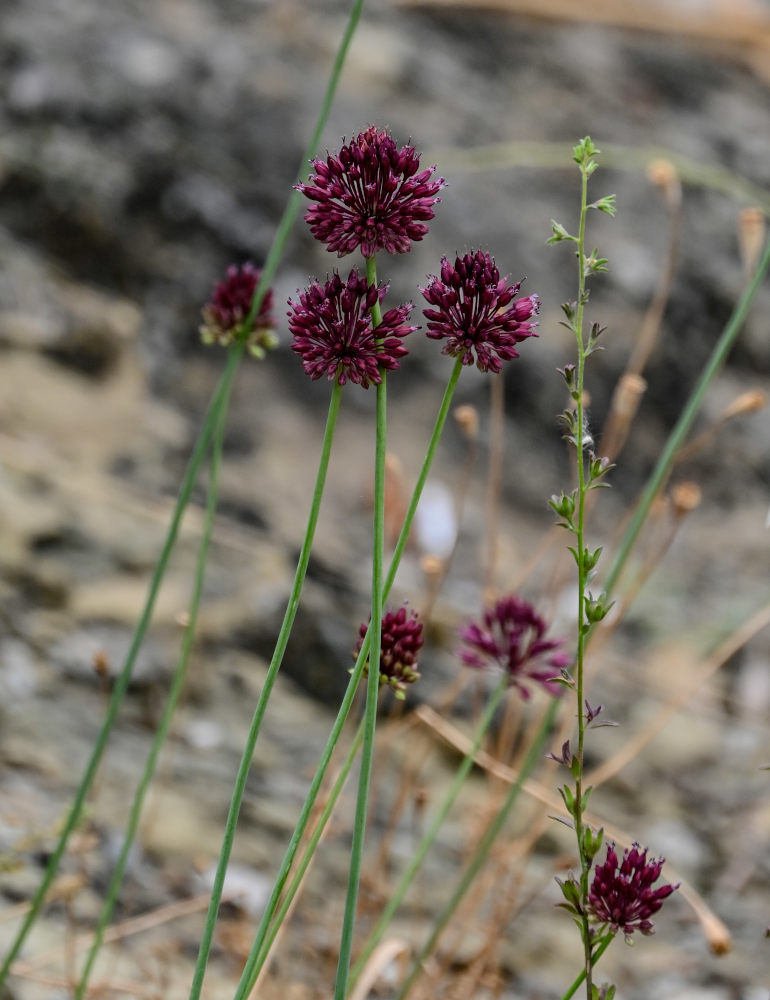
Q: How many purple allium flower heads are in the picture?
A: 7